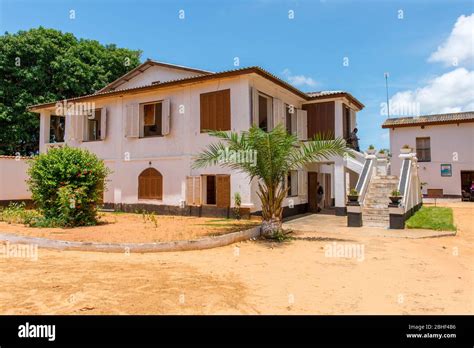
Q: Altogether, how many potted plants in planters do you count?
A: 5